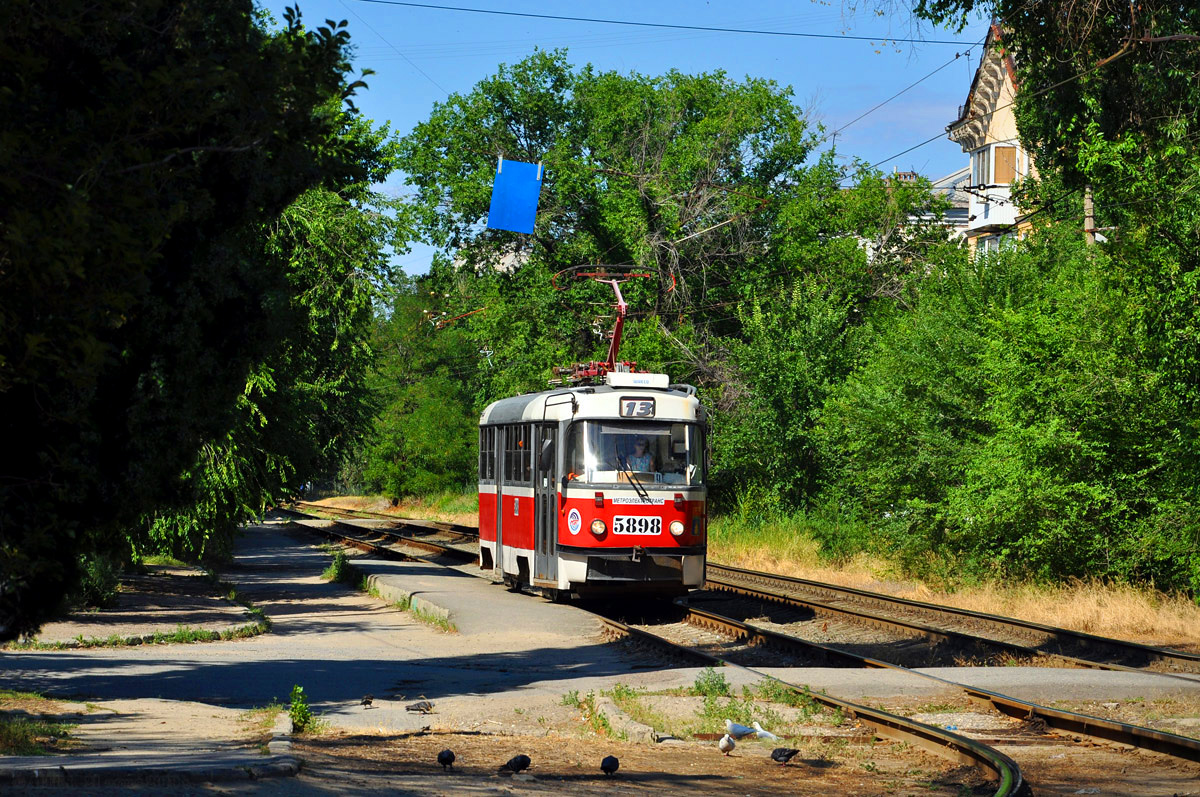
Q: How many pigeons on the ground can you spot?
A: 9